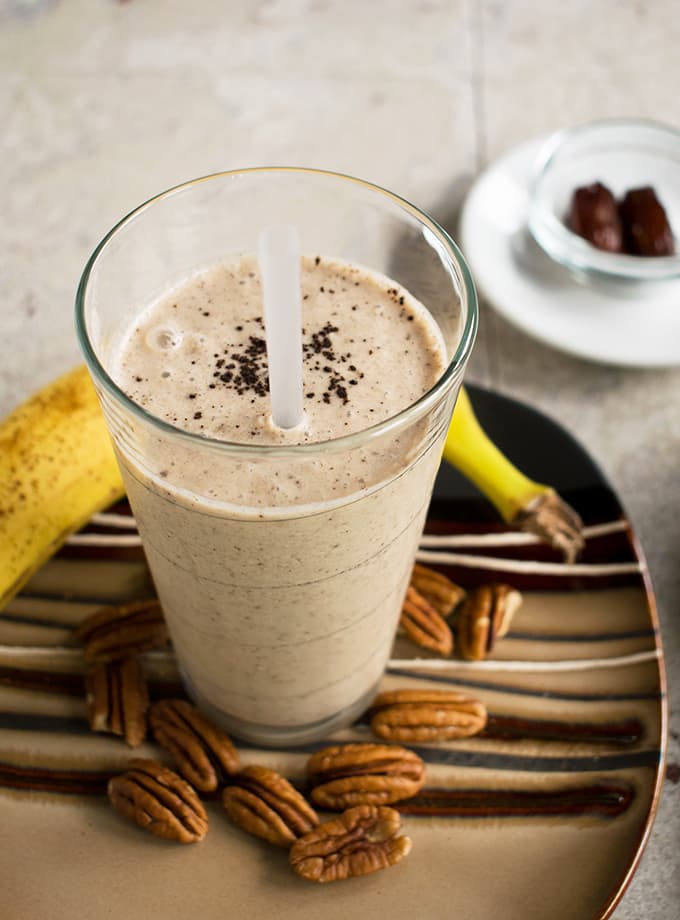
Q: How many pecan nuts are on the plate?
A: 11